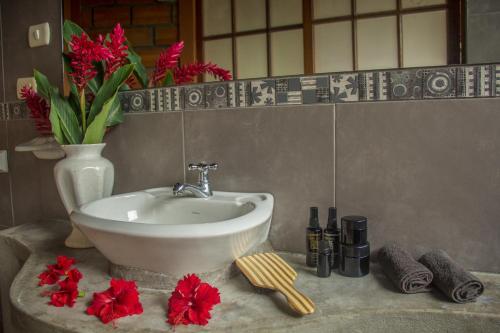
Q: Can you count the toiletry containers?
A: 5